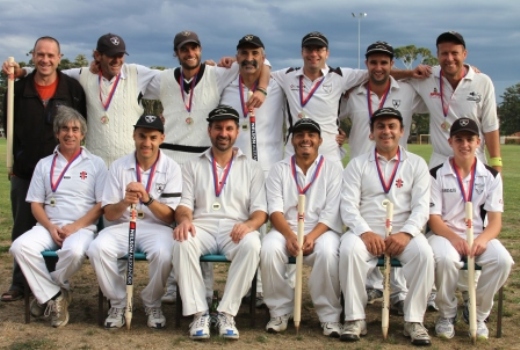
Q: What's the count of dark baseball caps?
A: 11